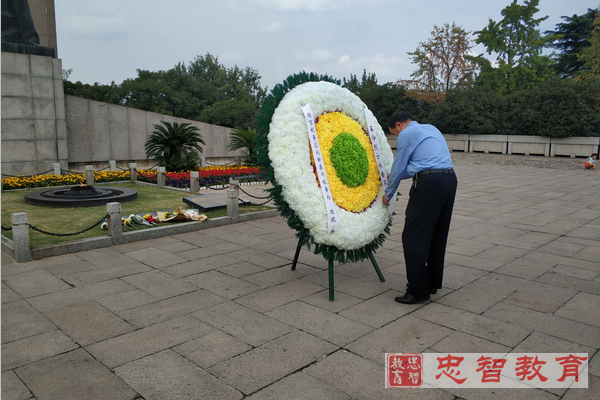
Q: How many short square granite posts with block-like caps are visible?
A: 12